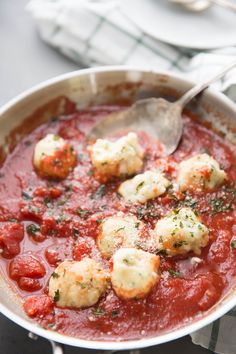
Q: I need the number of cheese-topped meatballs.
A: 8